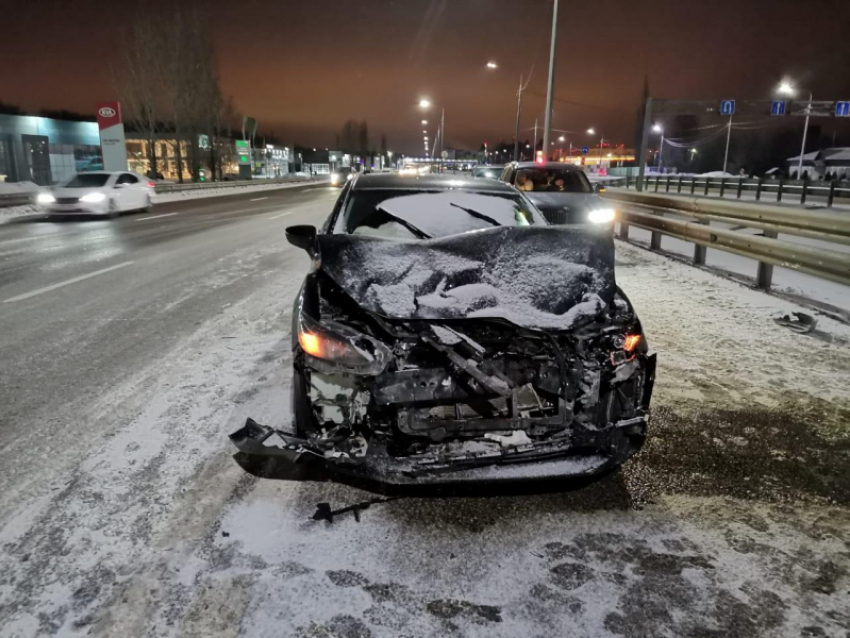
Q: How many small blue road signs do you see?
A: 3